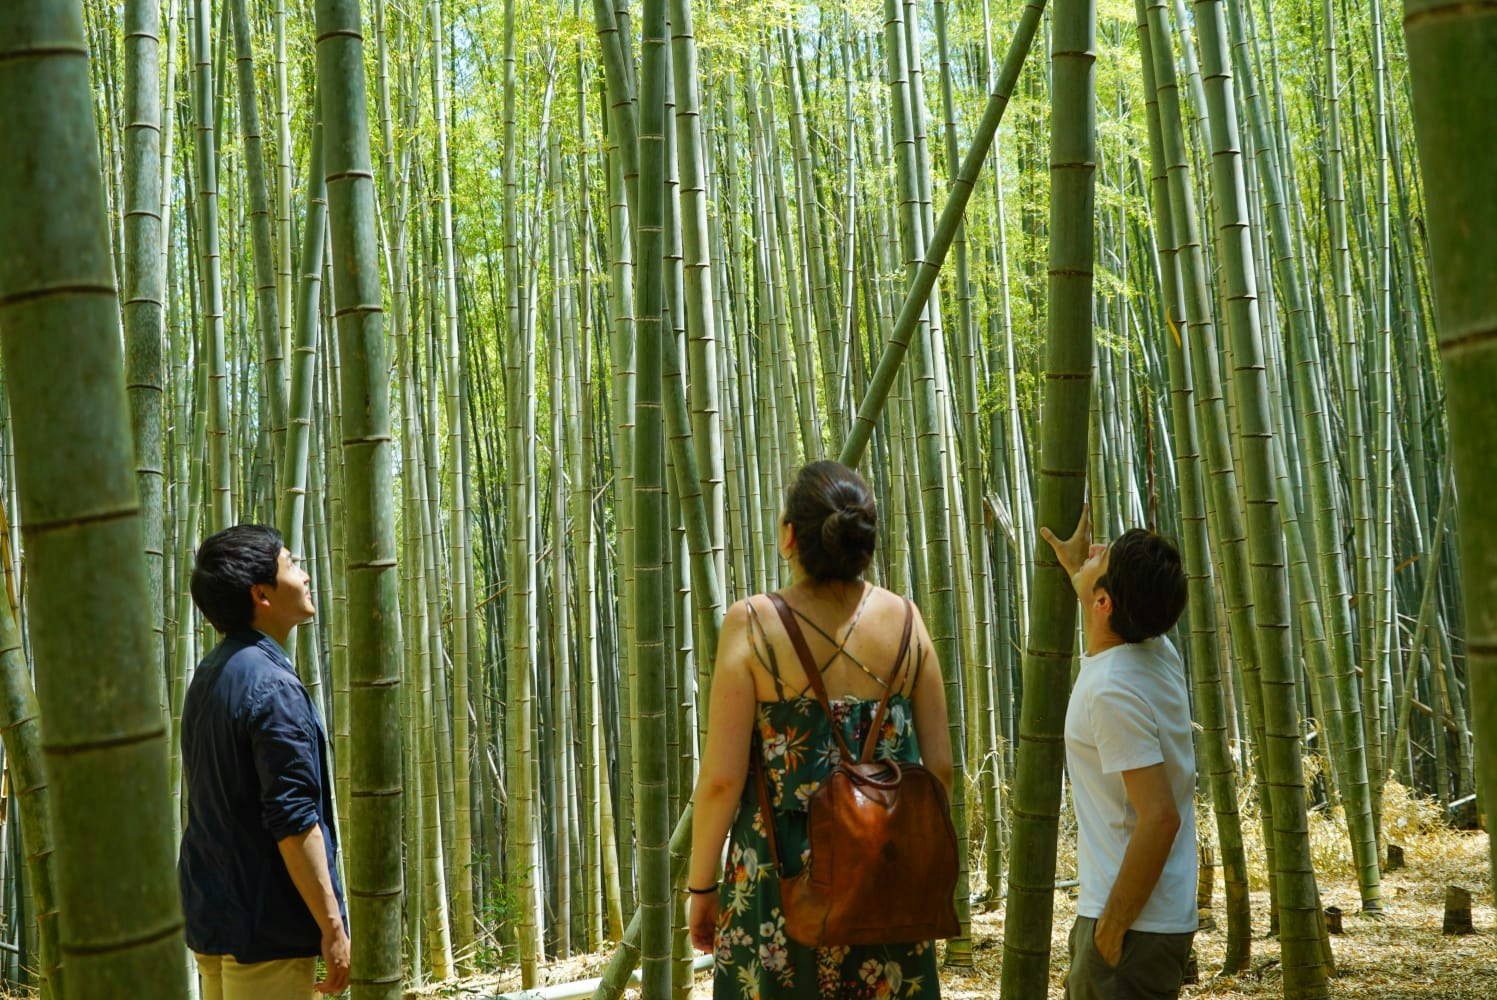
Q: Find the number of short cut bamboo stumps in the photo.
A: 3